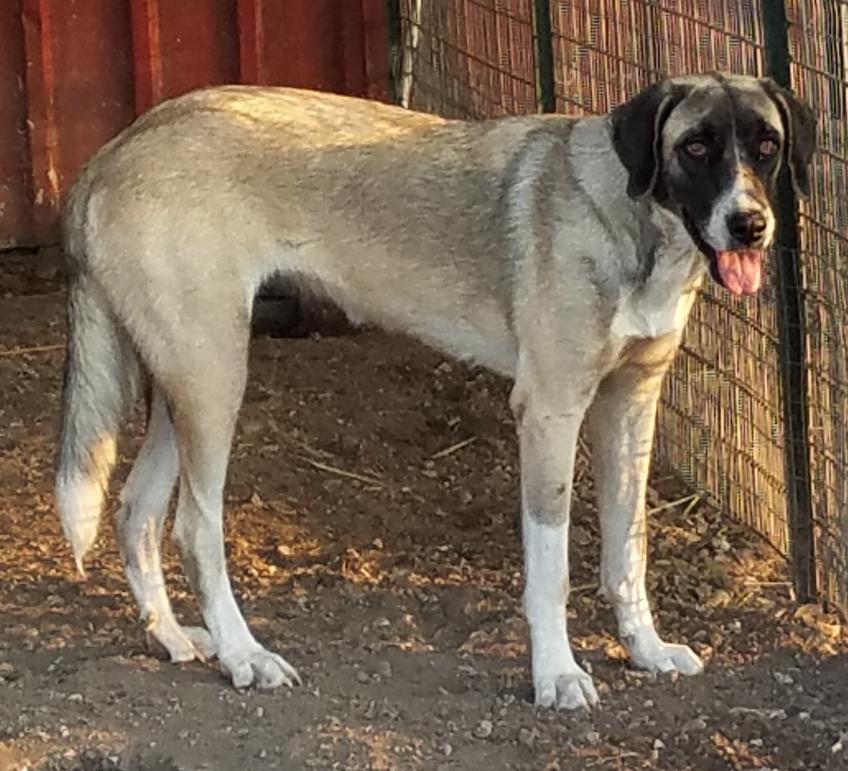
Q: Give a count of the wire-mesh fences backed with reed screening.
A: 1